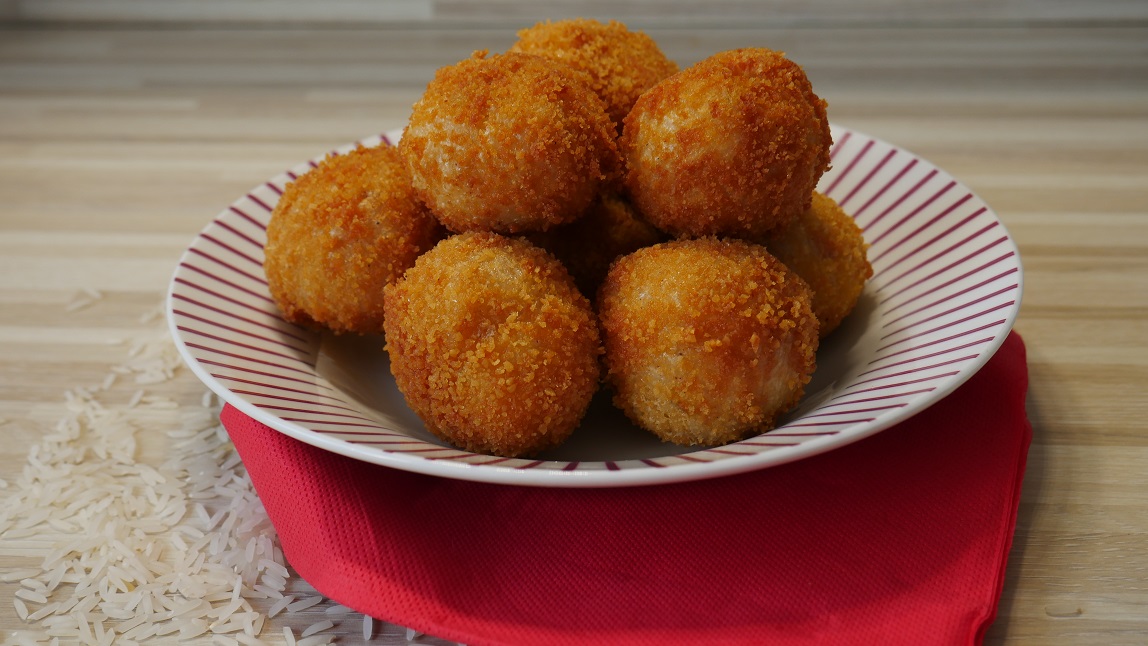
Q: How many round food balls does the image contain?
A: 8